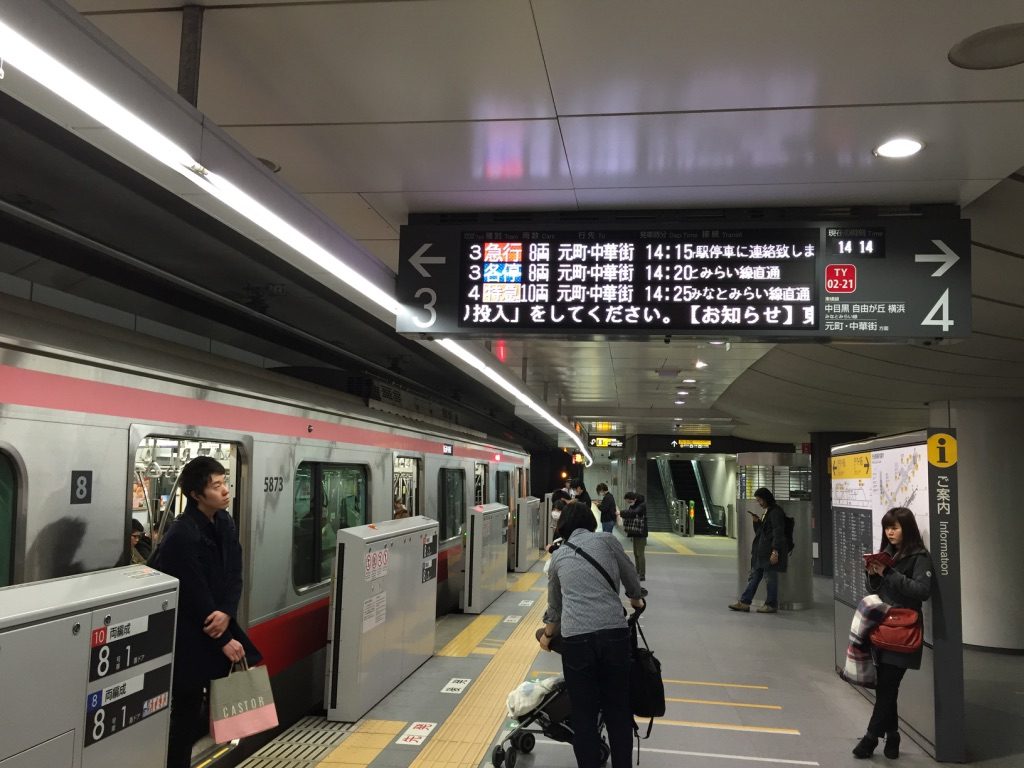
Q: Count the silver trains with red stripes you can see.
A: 1